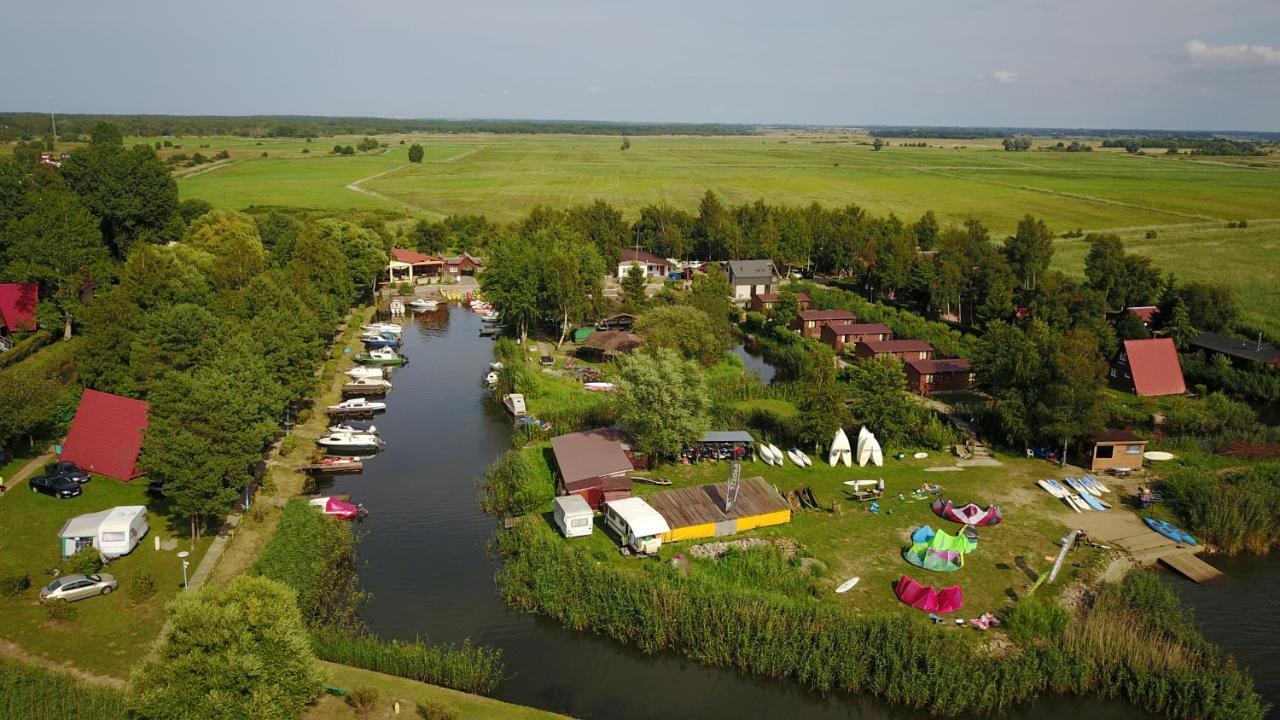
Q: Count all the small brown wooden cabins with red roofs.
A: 5